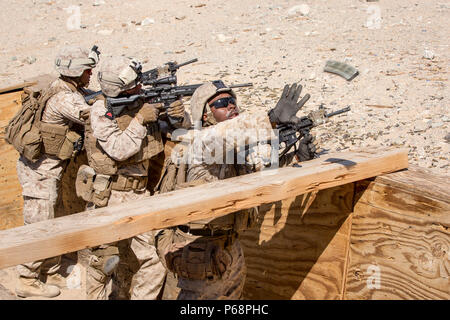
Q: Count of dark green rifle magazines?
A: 1